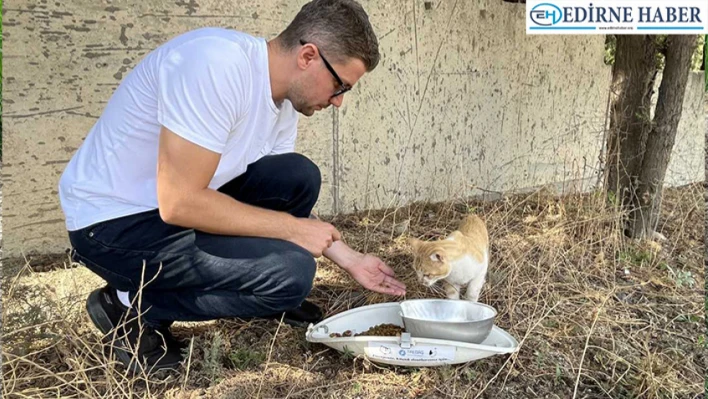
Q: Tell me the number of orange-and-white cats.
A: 1